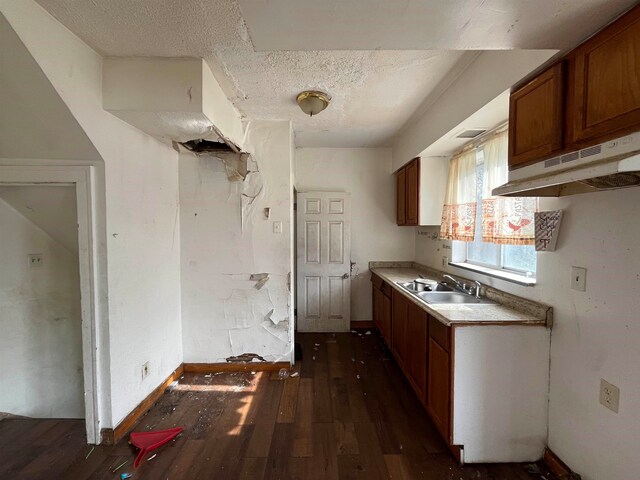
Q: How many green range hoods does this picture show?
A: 0